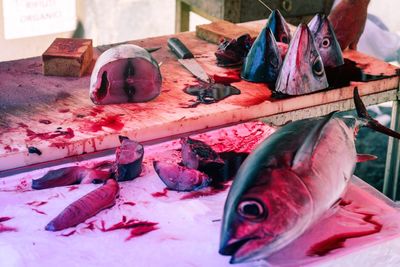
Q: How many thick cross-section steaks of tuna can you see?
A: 1